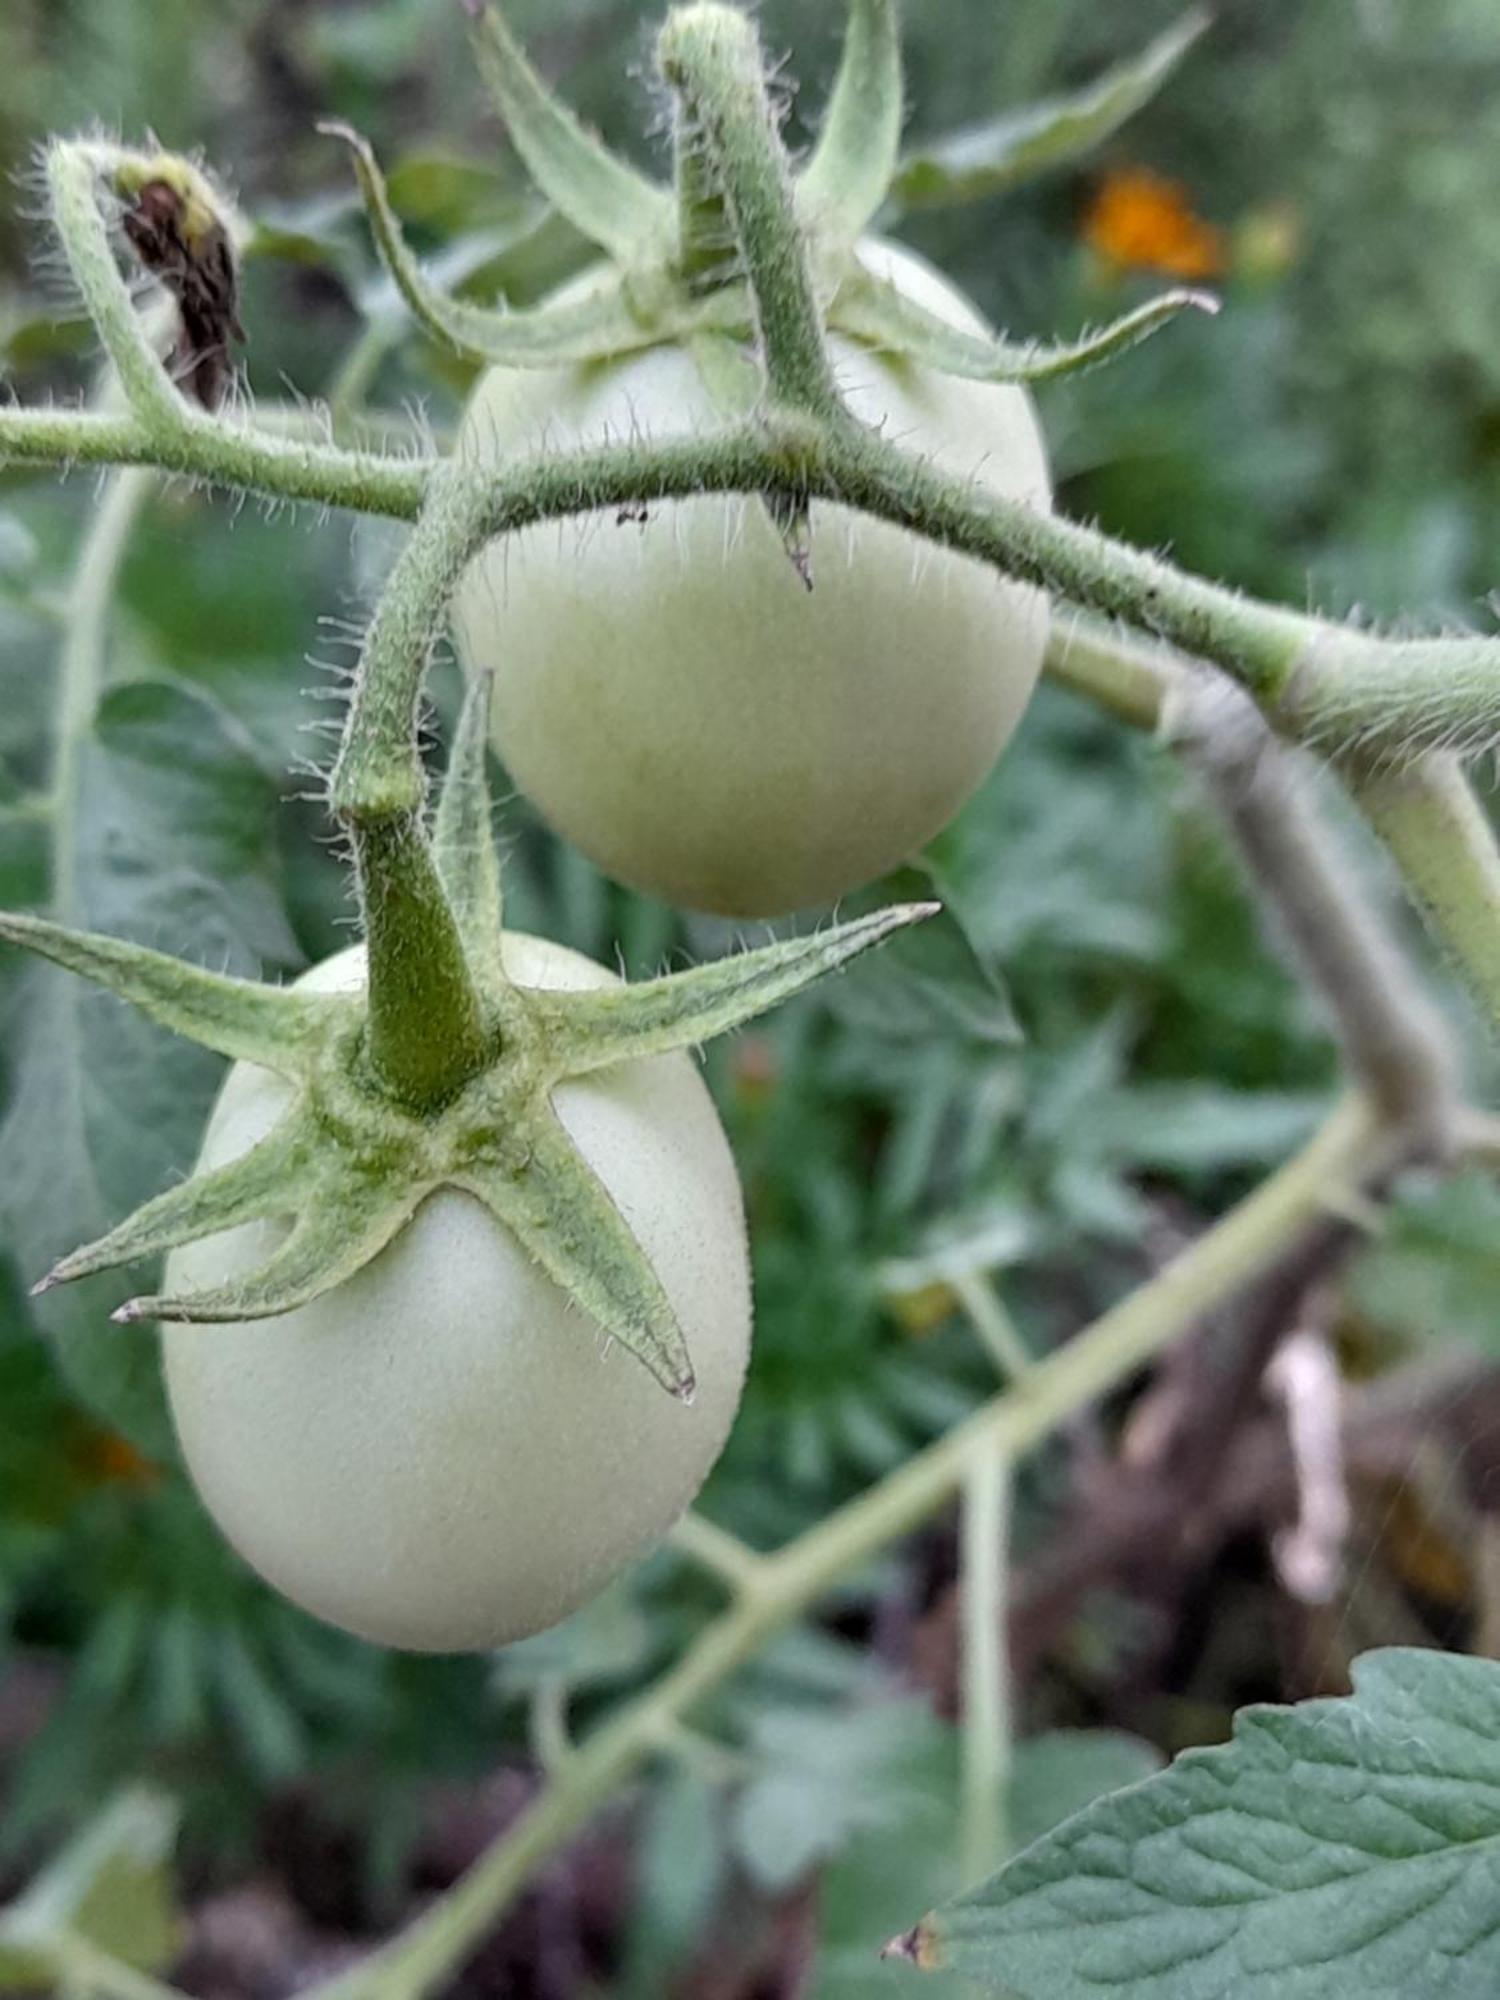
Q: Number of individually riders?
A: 0